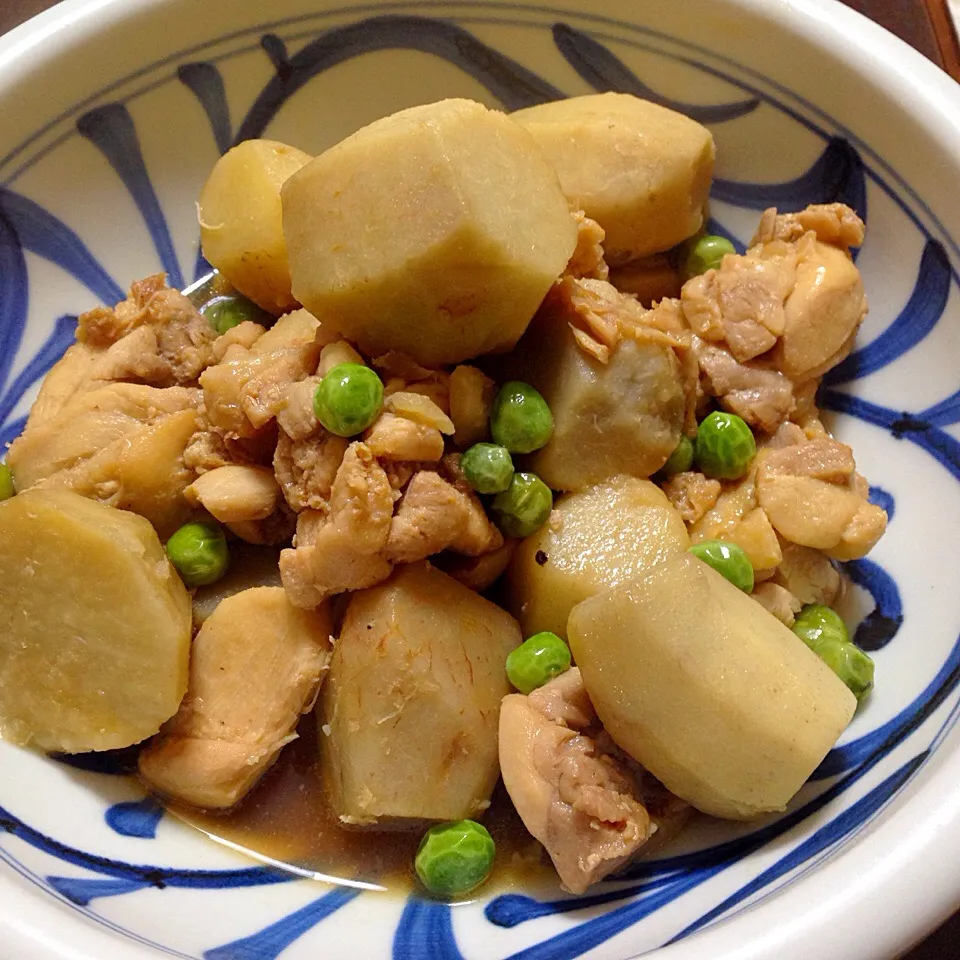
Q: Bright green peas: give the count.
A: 15